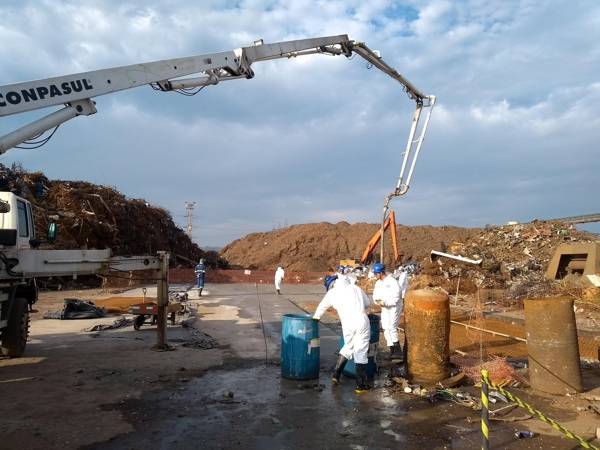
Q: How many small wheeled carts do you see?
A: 1